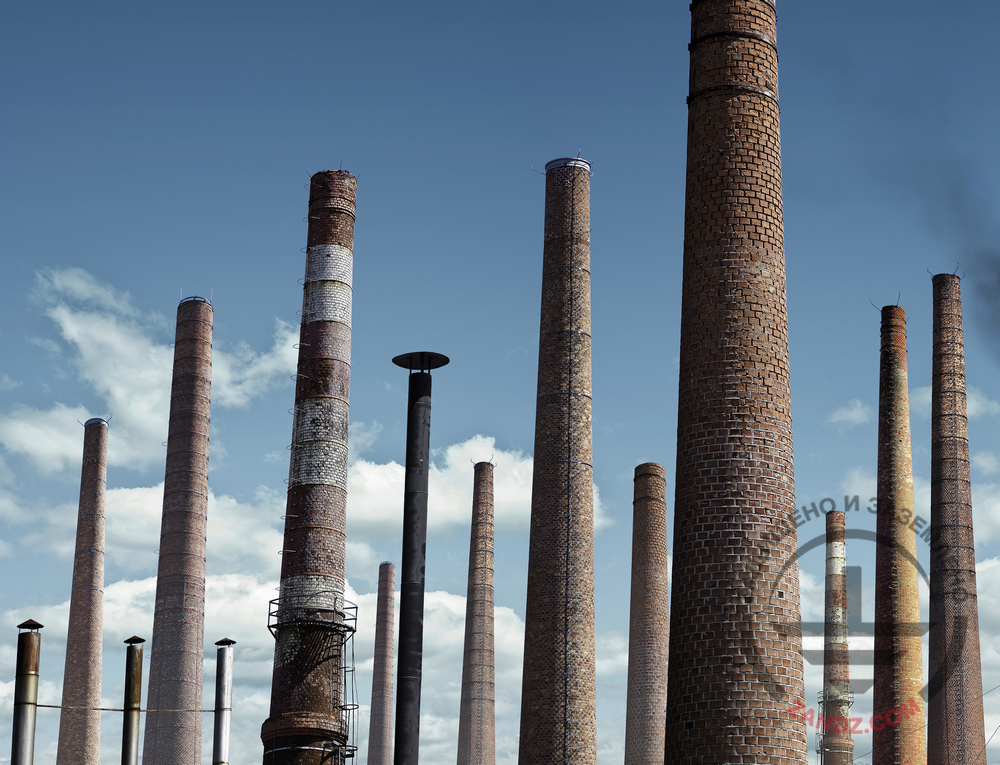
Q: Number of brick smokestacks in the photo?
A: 11